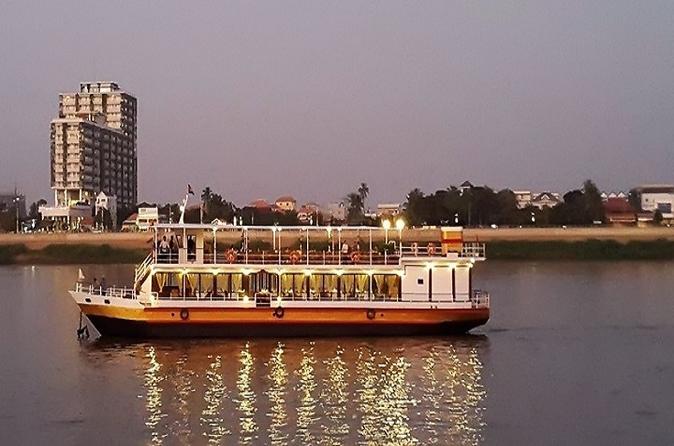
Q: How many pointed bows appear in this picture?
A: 1